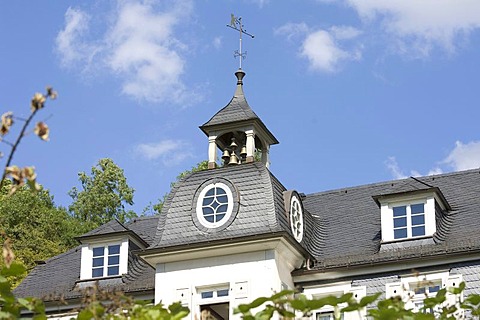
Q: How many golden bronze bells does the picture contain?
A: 4